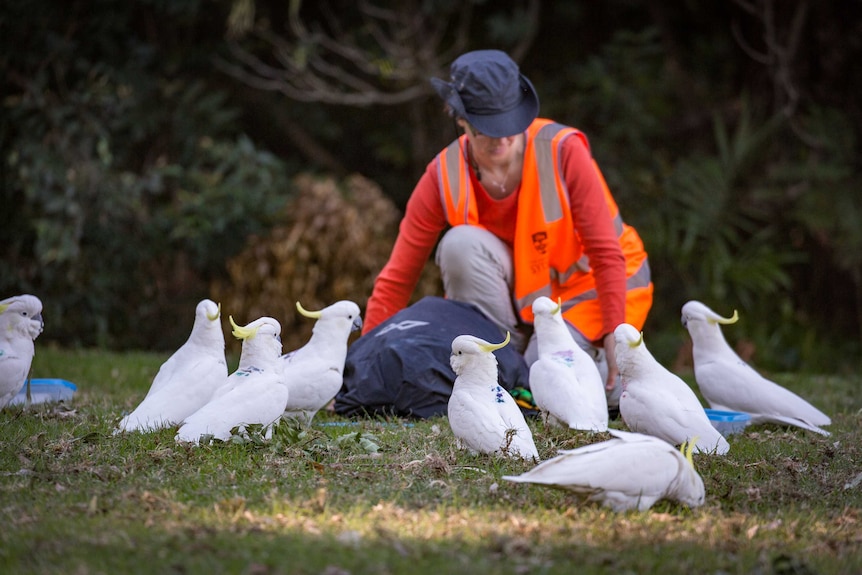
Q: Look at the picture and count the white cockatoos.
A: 9